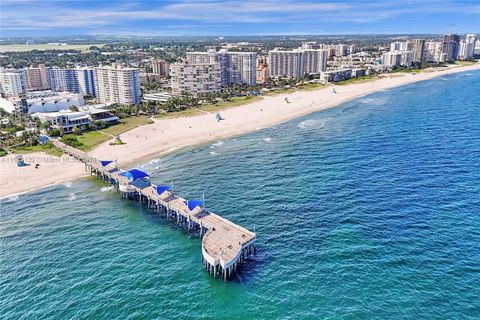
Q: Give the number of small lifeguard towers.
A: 5